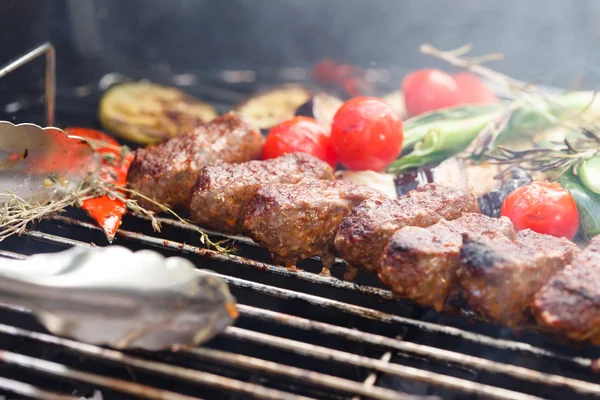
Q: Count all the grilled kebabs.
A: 7